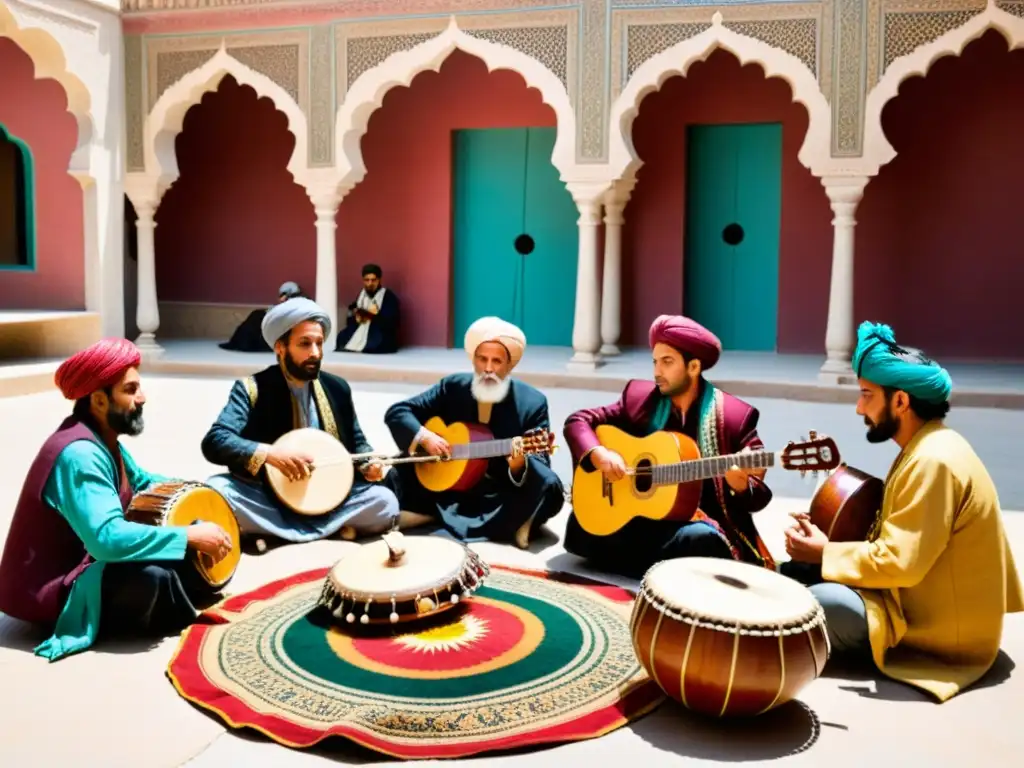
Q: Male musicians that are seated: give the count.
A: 5